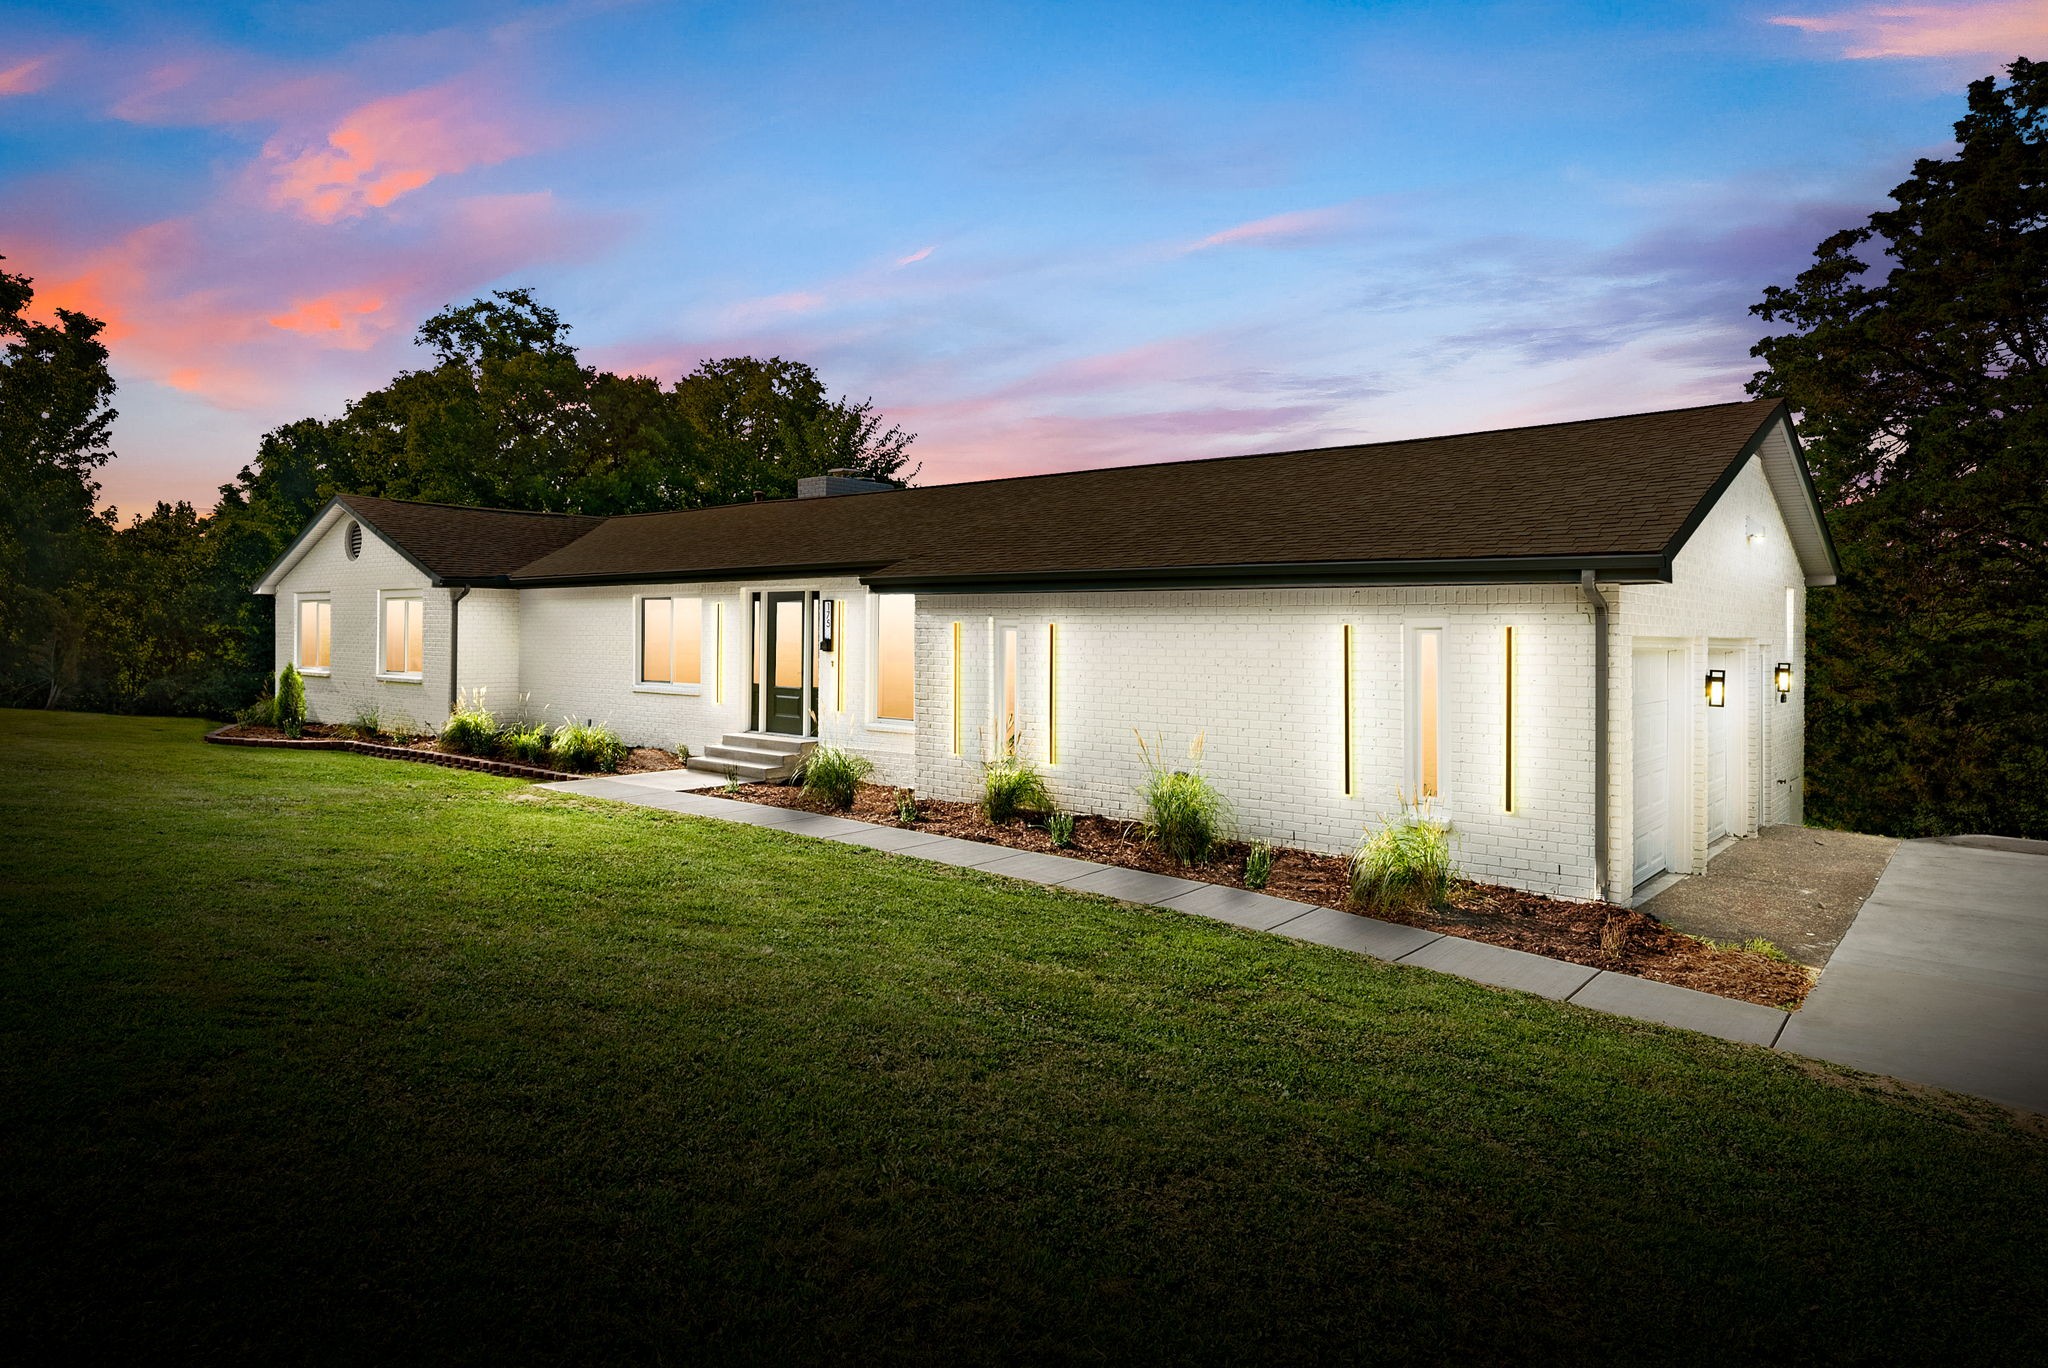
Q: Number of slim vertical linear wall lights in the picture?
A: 6